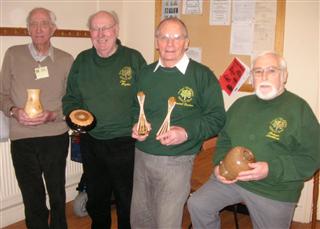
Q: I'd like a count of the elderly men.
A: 4